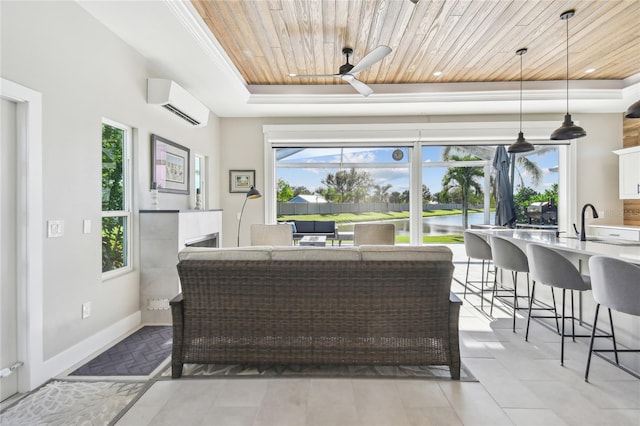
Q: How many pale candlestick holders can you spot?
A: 2